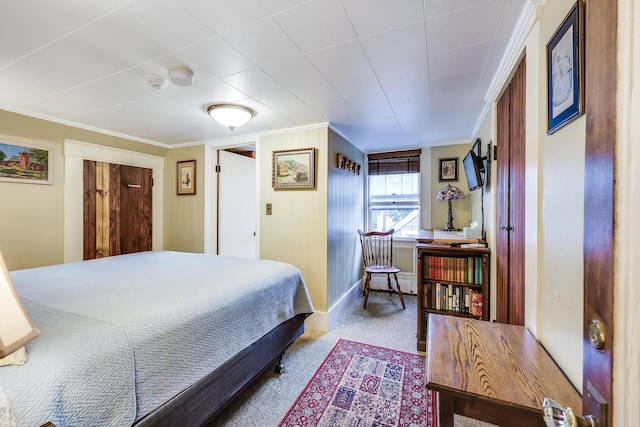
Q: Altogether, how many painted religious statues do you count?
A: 0